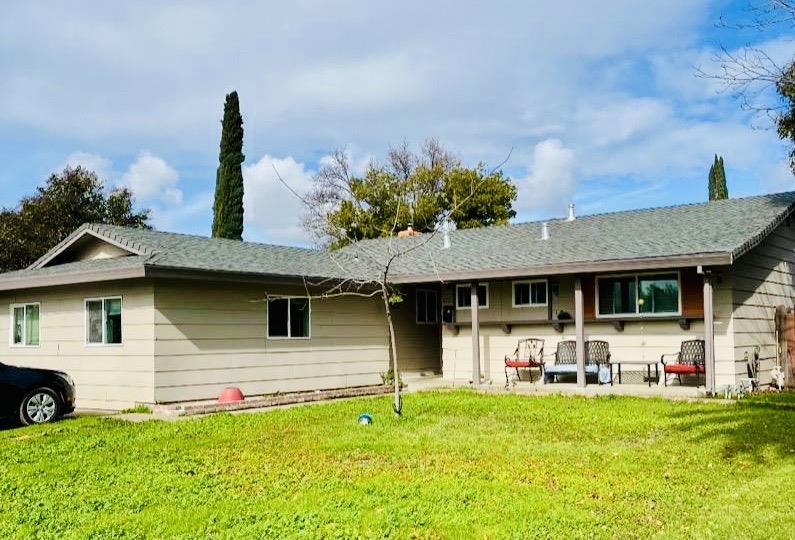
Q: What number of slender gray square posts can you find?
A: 3